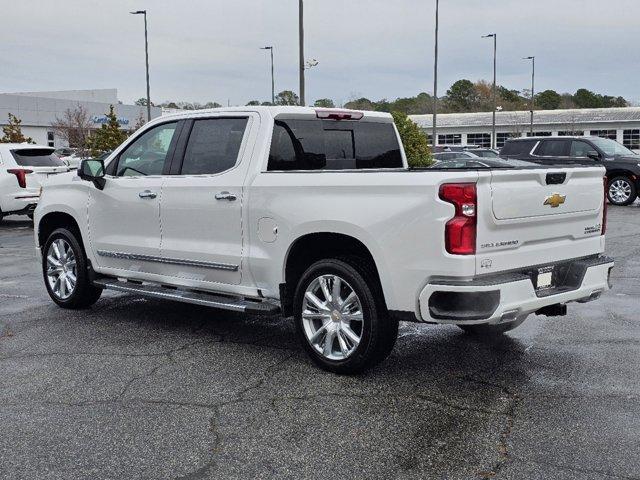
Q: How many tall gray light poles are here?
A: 6